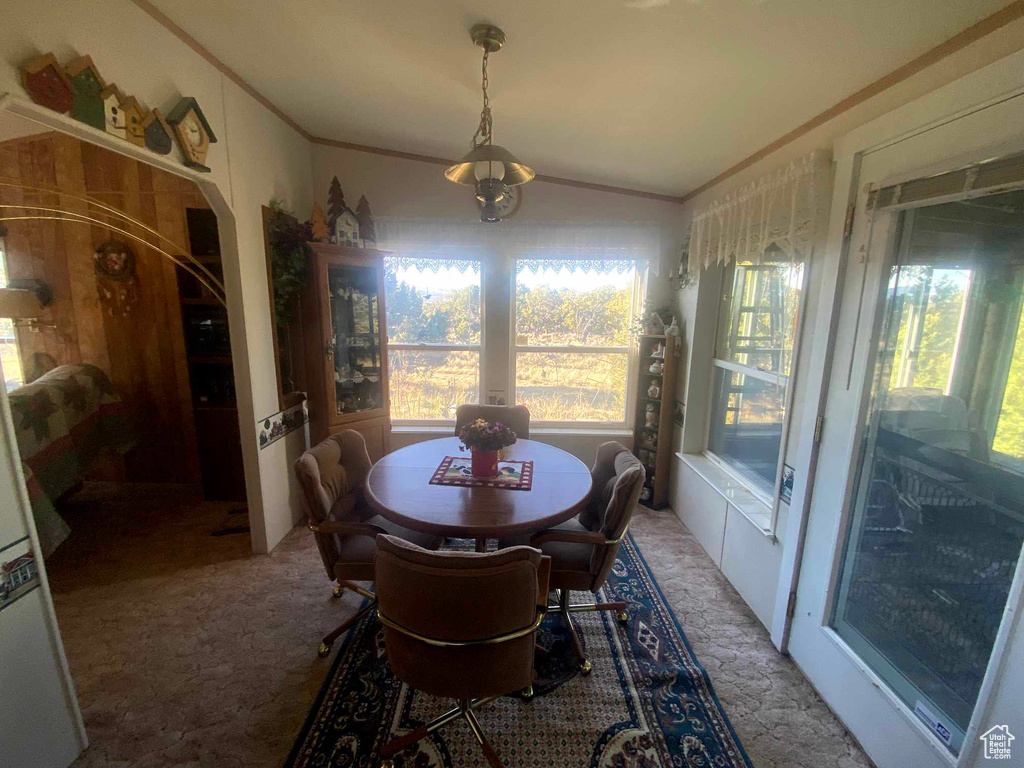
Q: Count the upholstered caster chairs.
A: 4